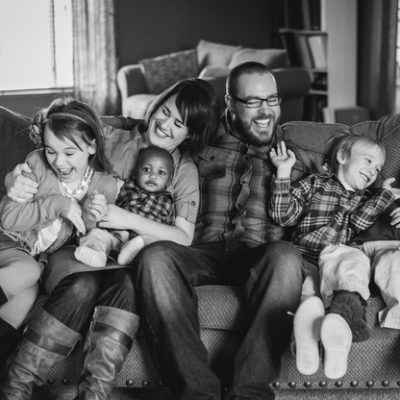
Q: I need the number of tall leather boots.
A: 2